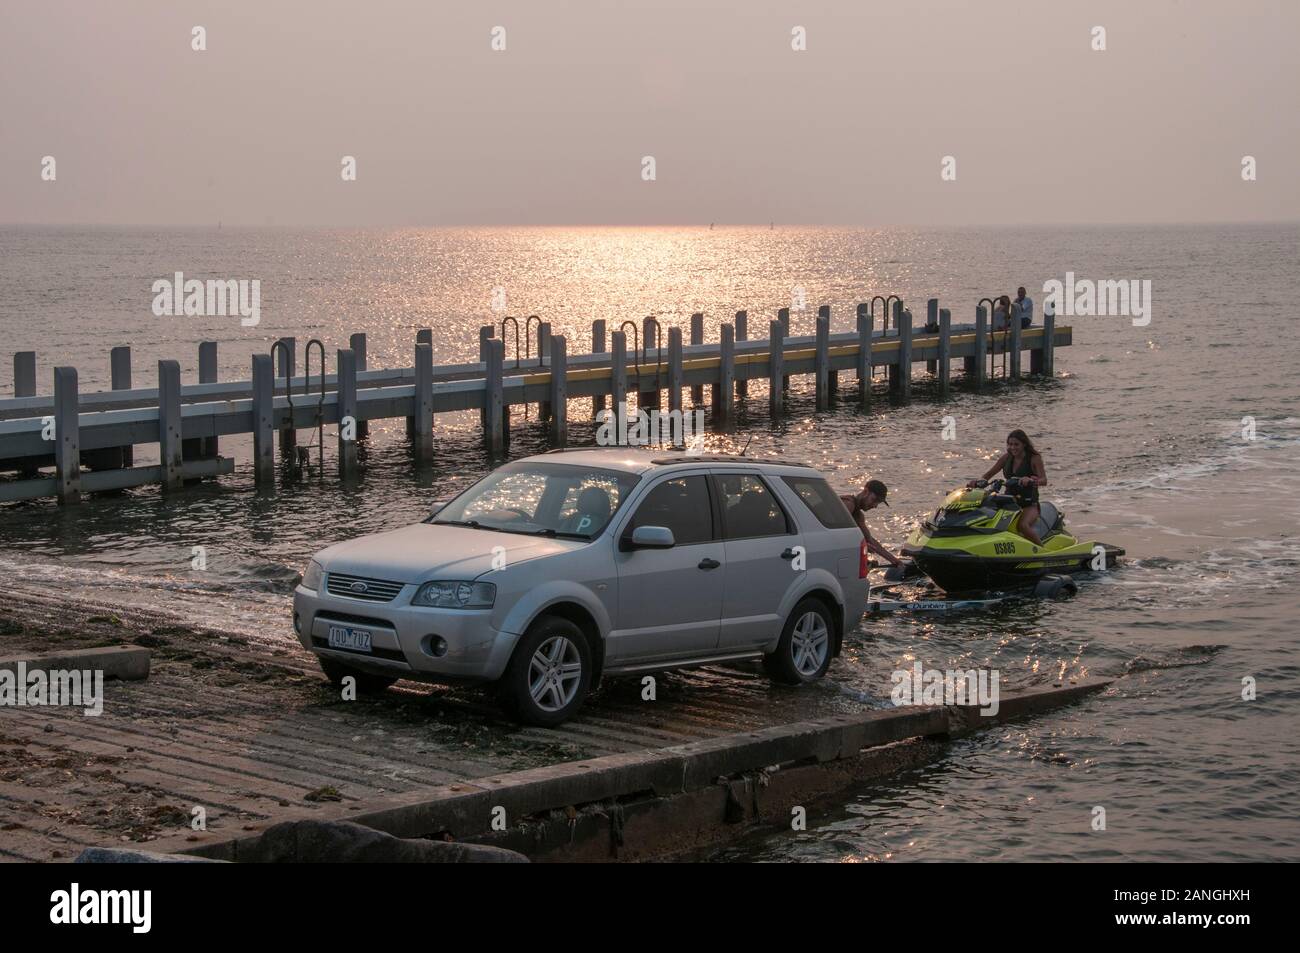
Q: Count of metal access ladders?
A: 5